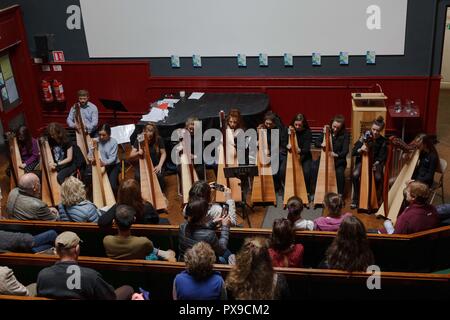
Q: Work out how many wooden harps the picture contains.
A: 12